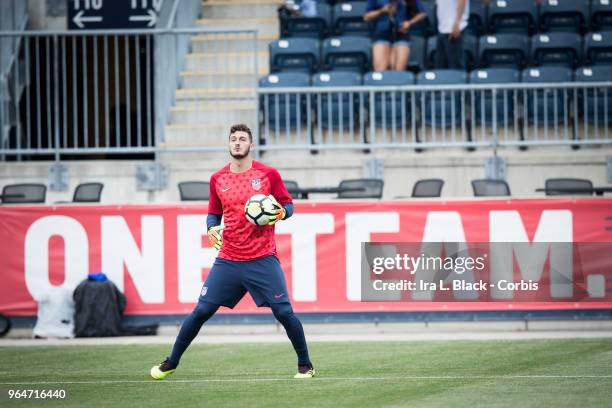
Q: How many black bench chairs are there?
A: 8